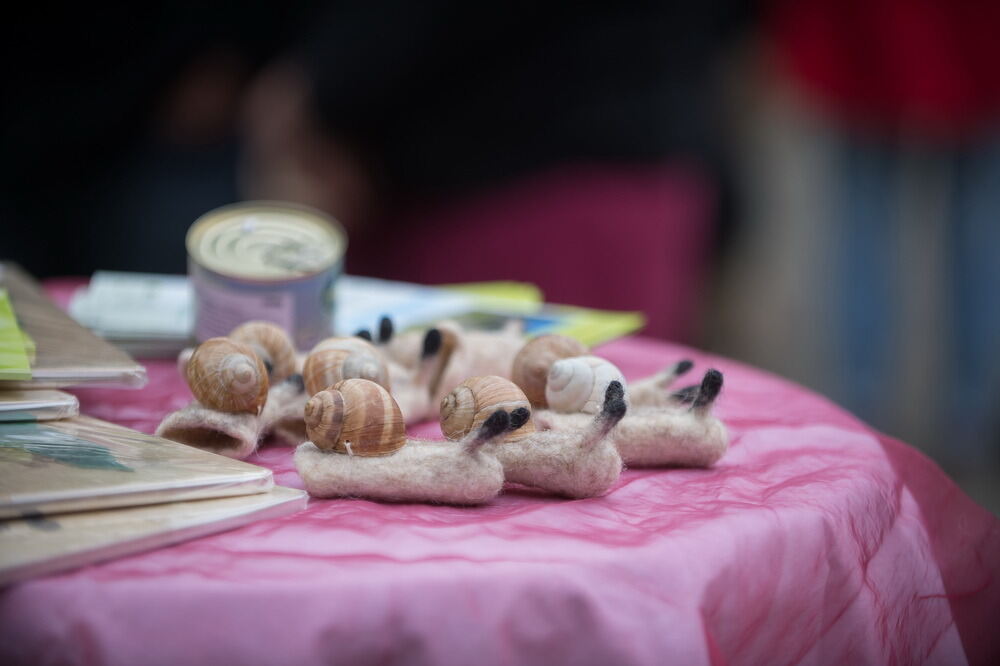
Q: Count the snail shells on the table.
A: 7